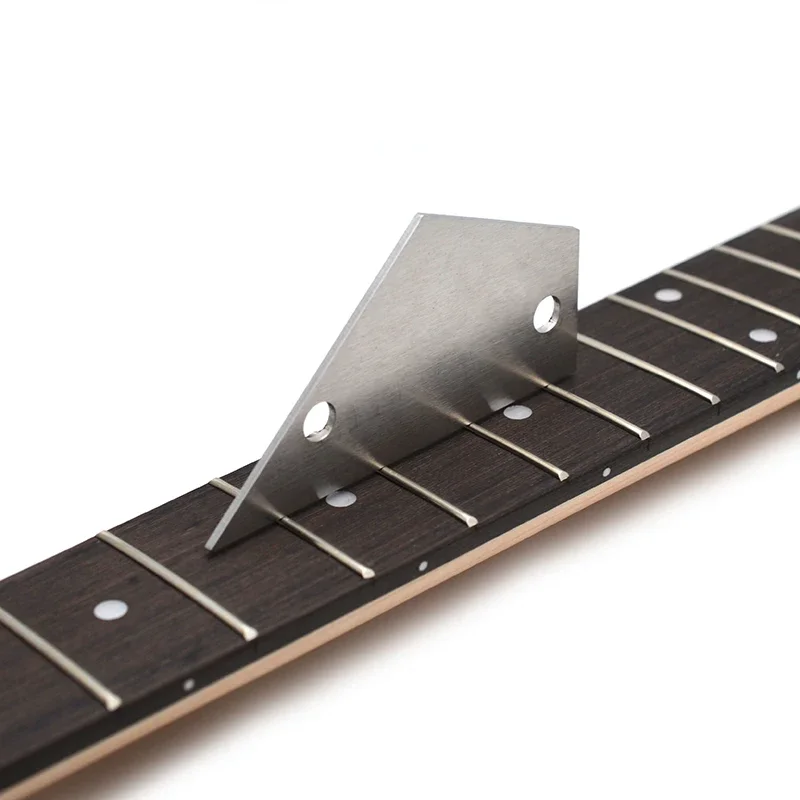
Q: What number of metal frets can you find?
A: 11